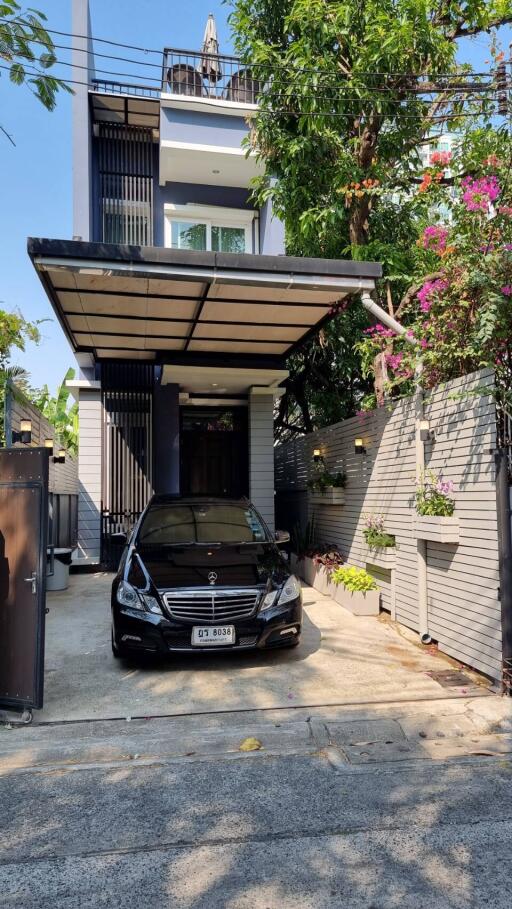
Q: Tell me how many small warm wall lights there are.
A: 6